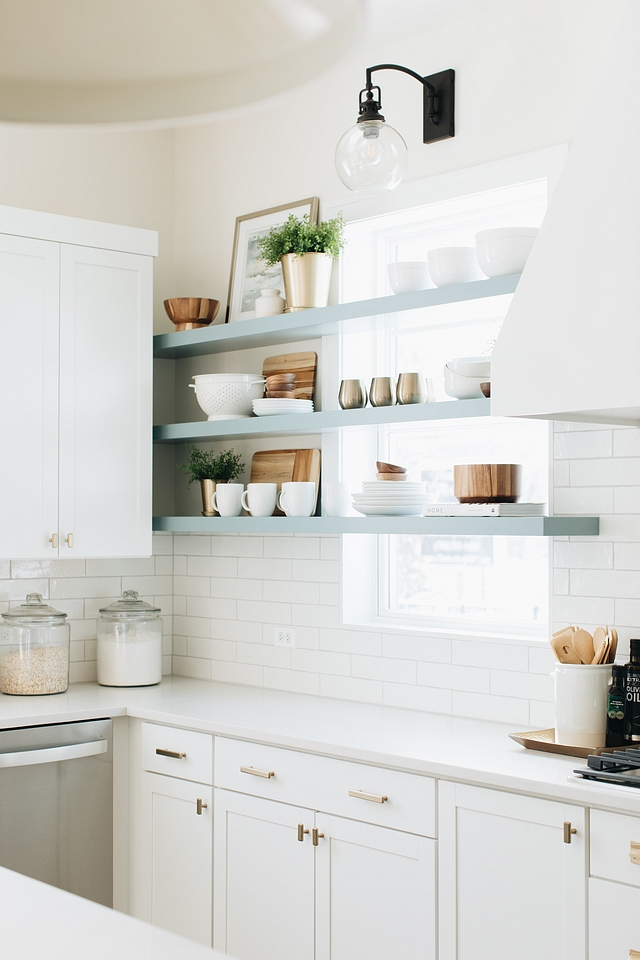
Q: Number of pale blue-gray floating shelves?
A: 3